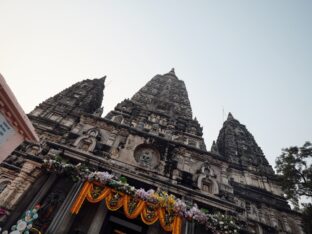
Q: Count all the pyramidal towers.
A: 3